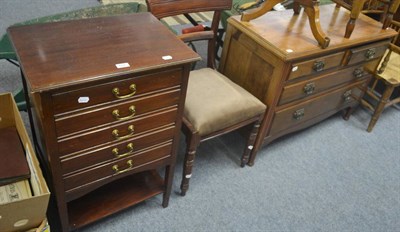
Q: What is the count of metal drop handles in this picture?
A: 11